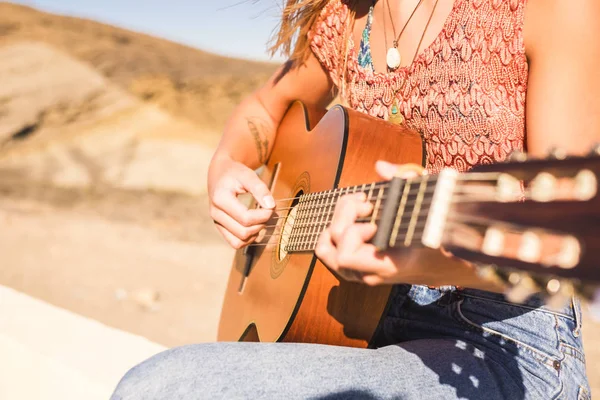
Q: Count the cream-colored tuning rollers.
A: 6